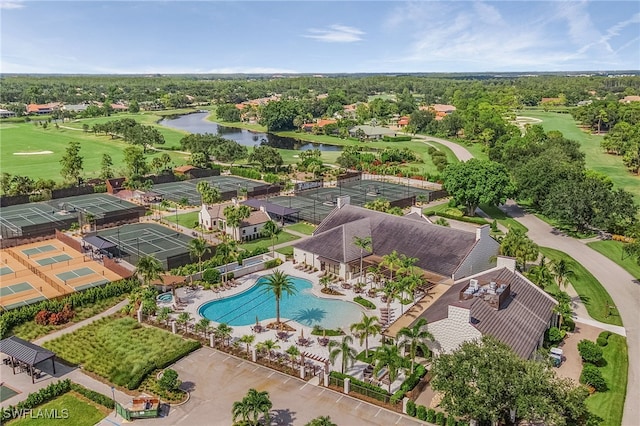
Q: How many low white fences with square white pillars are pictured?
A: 1